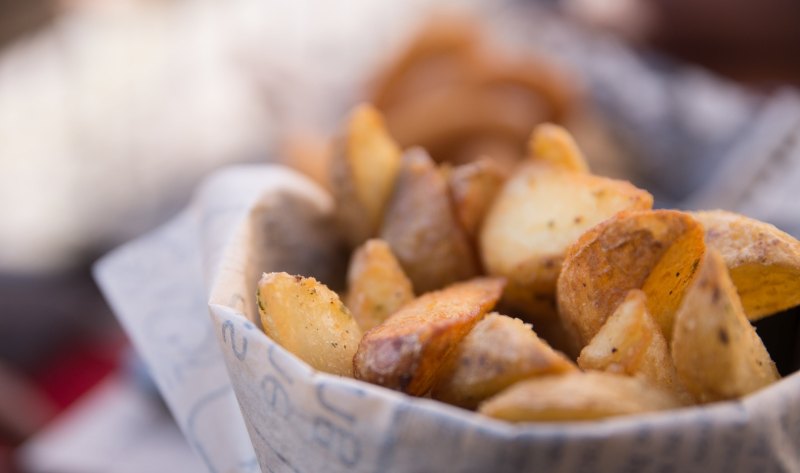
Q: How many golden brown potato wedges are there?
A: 14